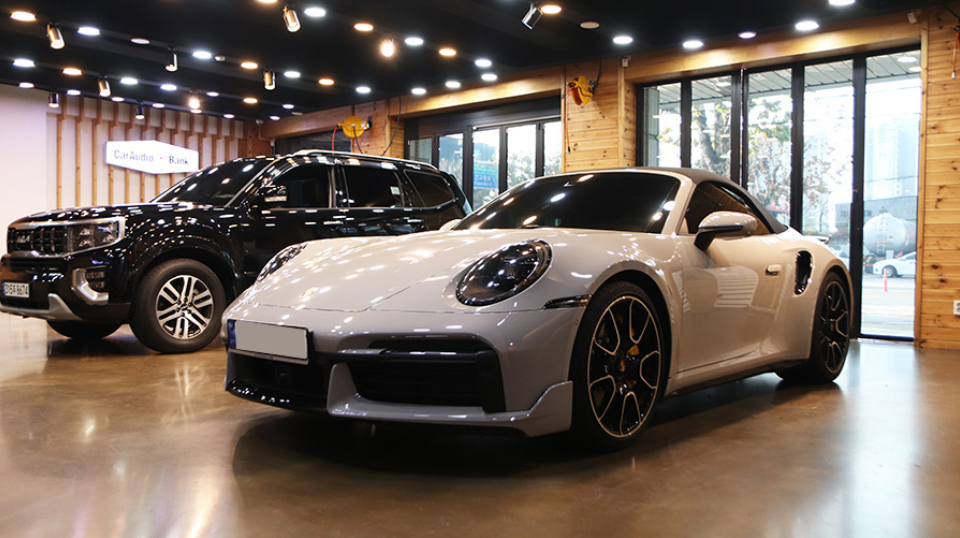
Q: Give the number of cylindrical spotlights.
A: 10